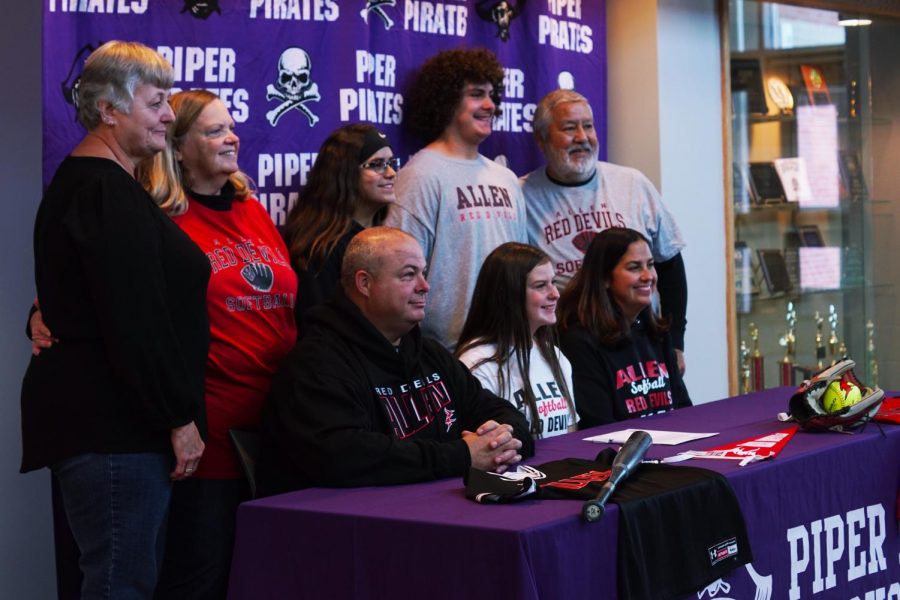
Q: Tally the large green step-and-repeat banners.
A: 0